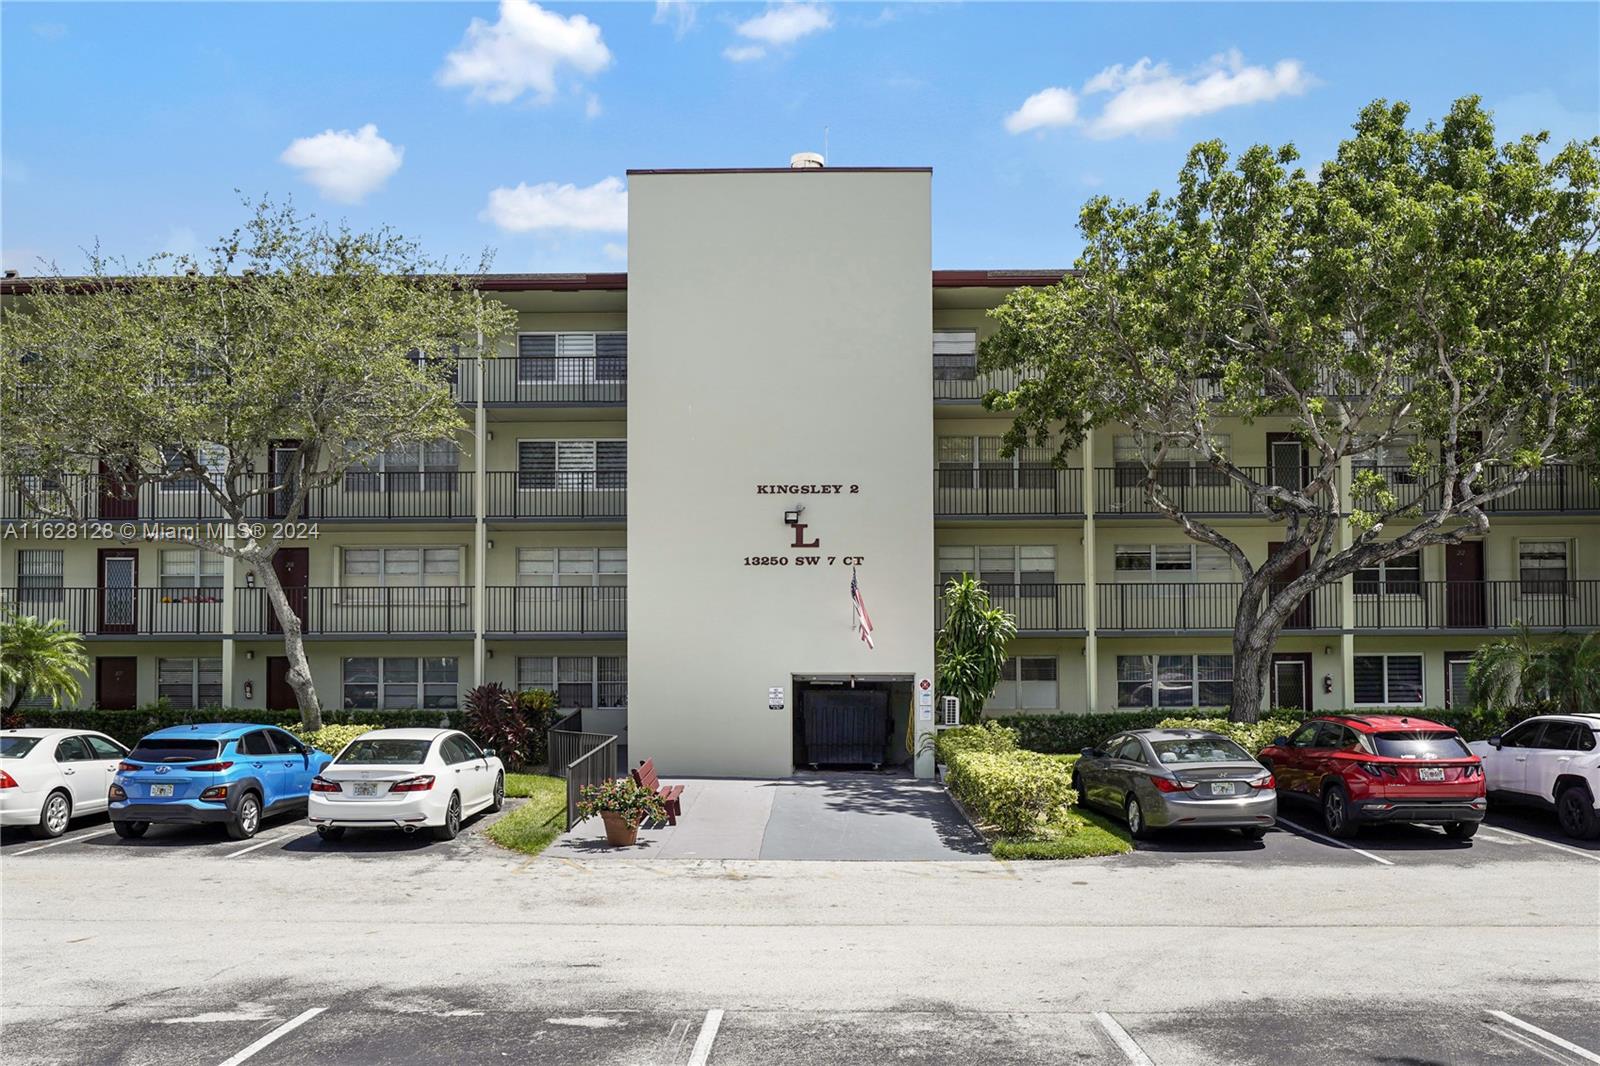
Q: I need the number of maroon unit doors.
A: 12